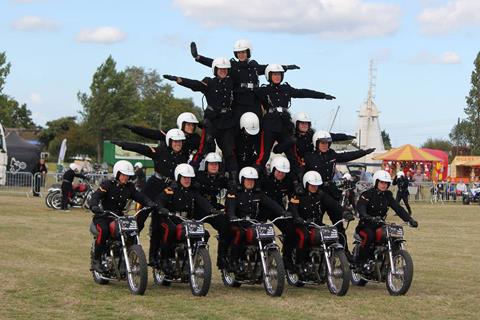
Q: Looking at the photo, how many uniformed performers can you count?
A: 15